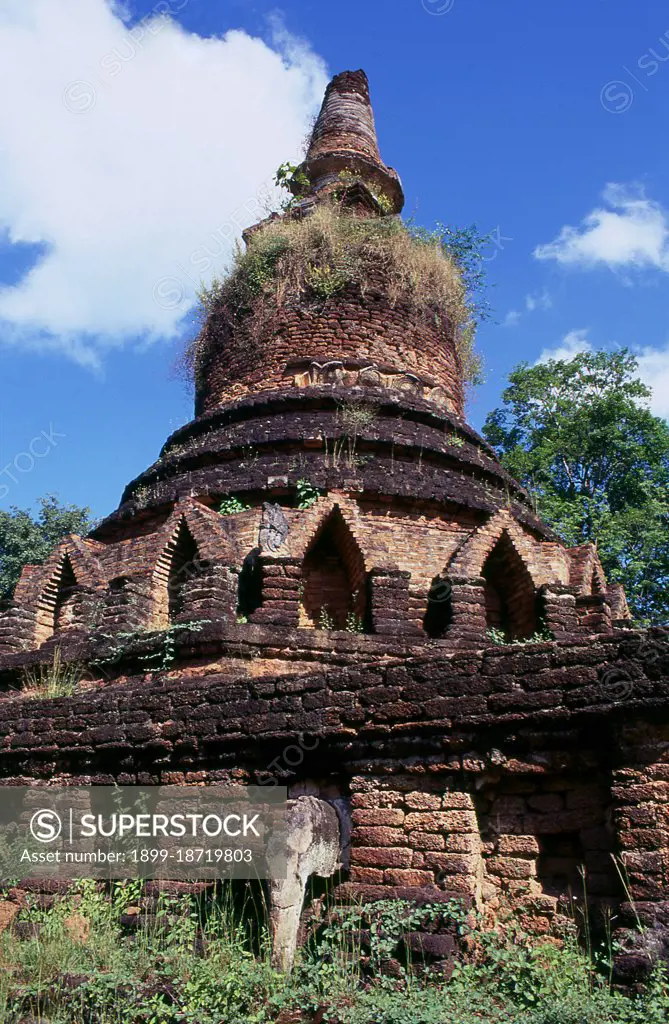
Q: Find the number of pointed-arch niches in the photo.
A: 5